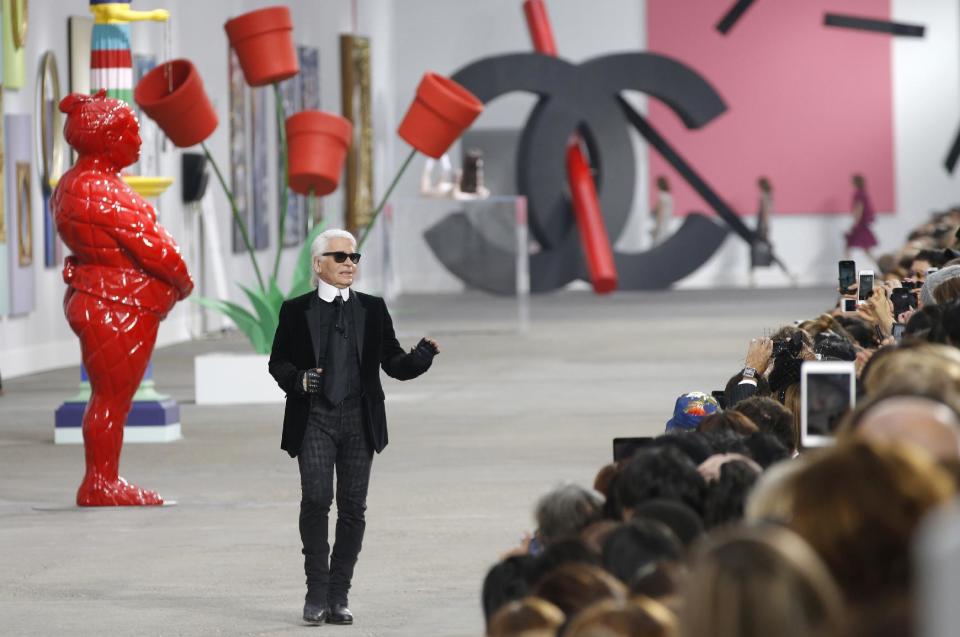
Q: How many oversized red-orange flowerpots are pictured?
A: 4